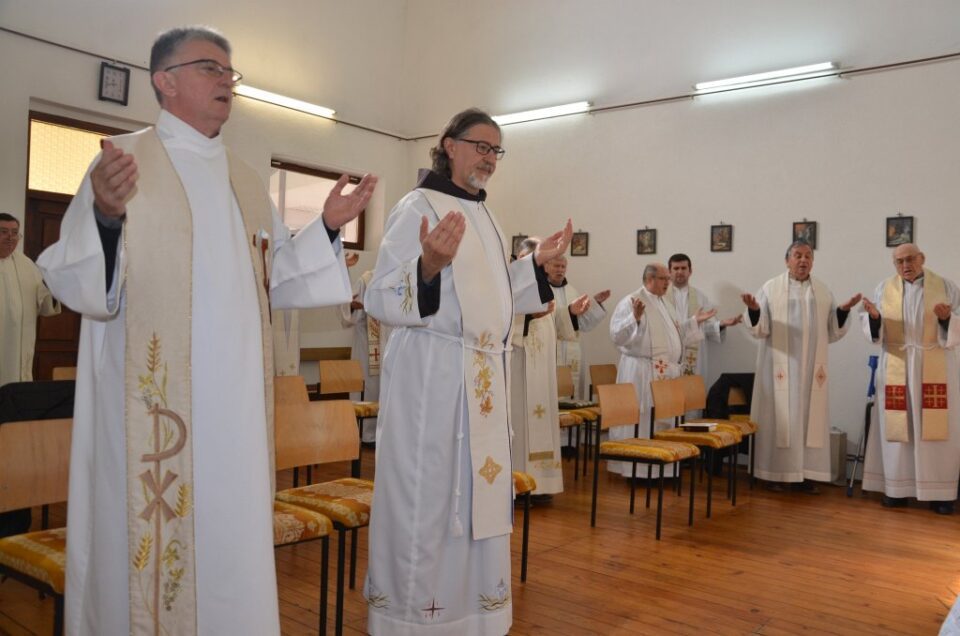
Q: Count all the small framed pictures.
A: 6